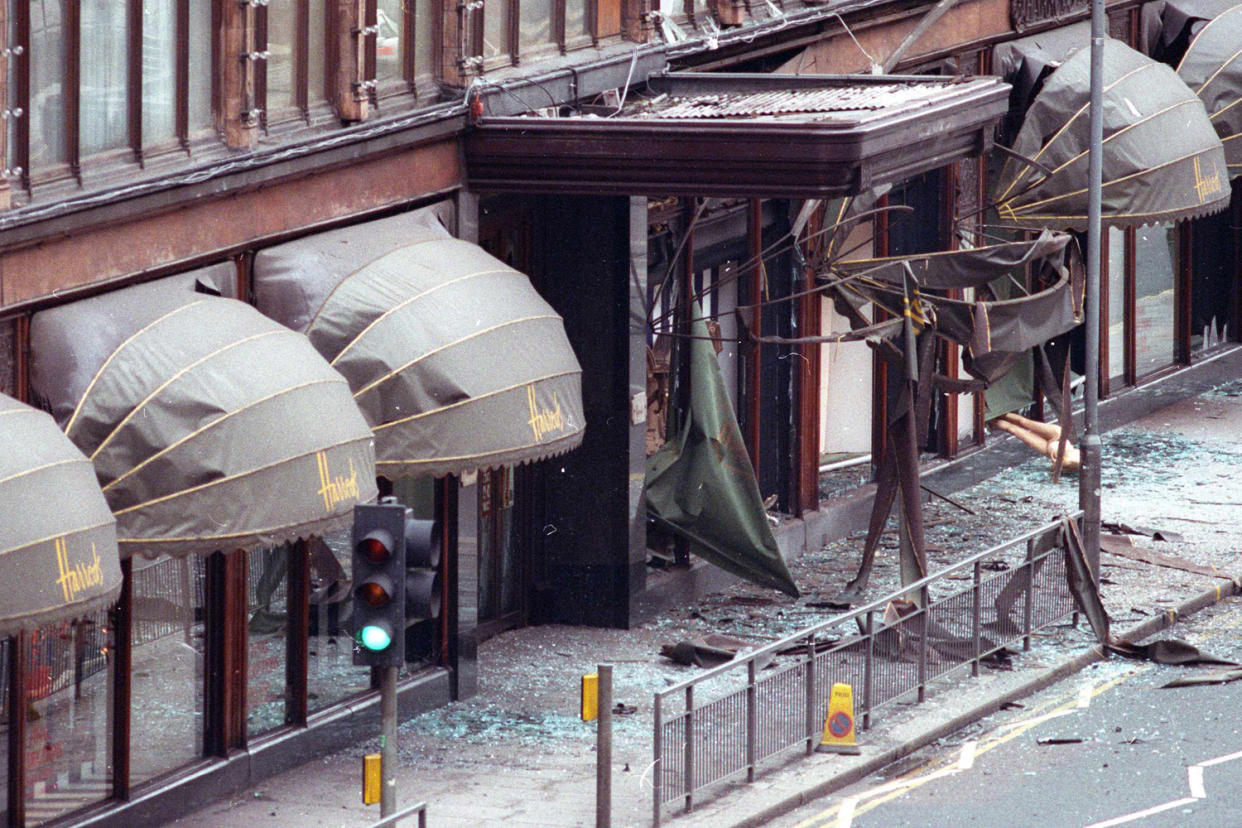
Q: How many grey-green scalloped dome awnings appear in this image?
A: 5